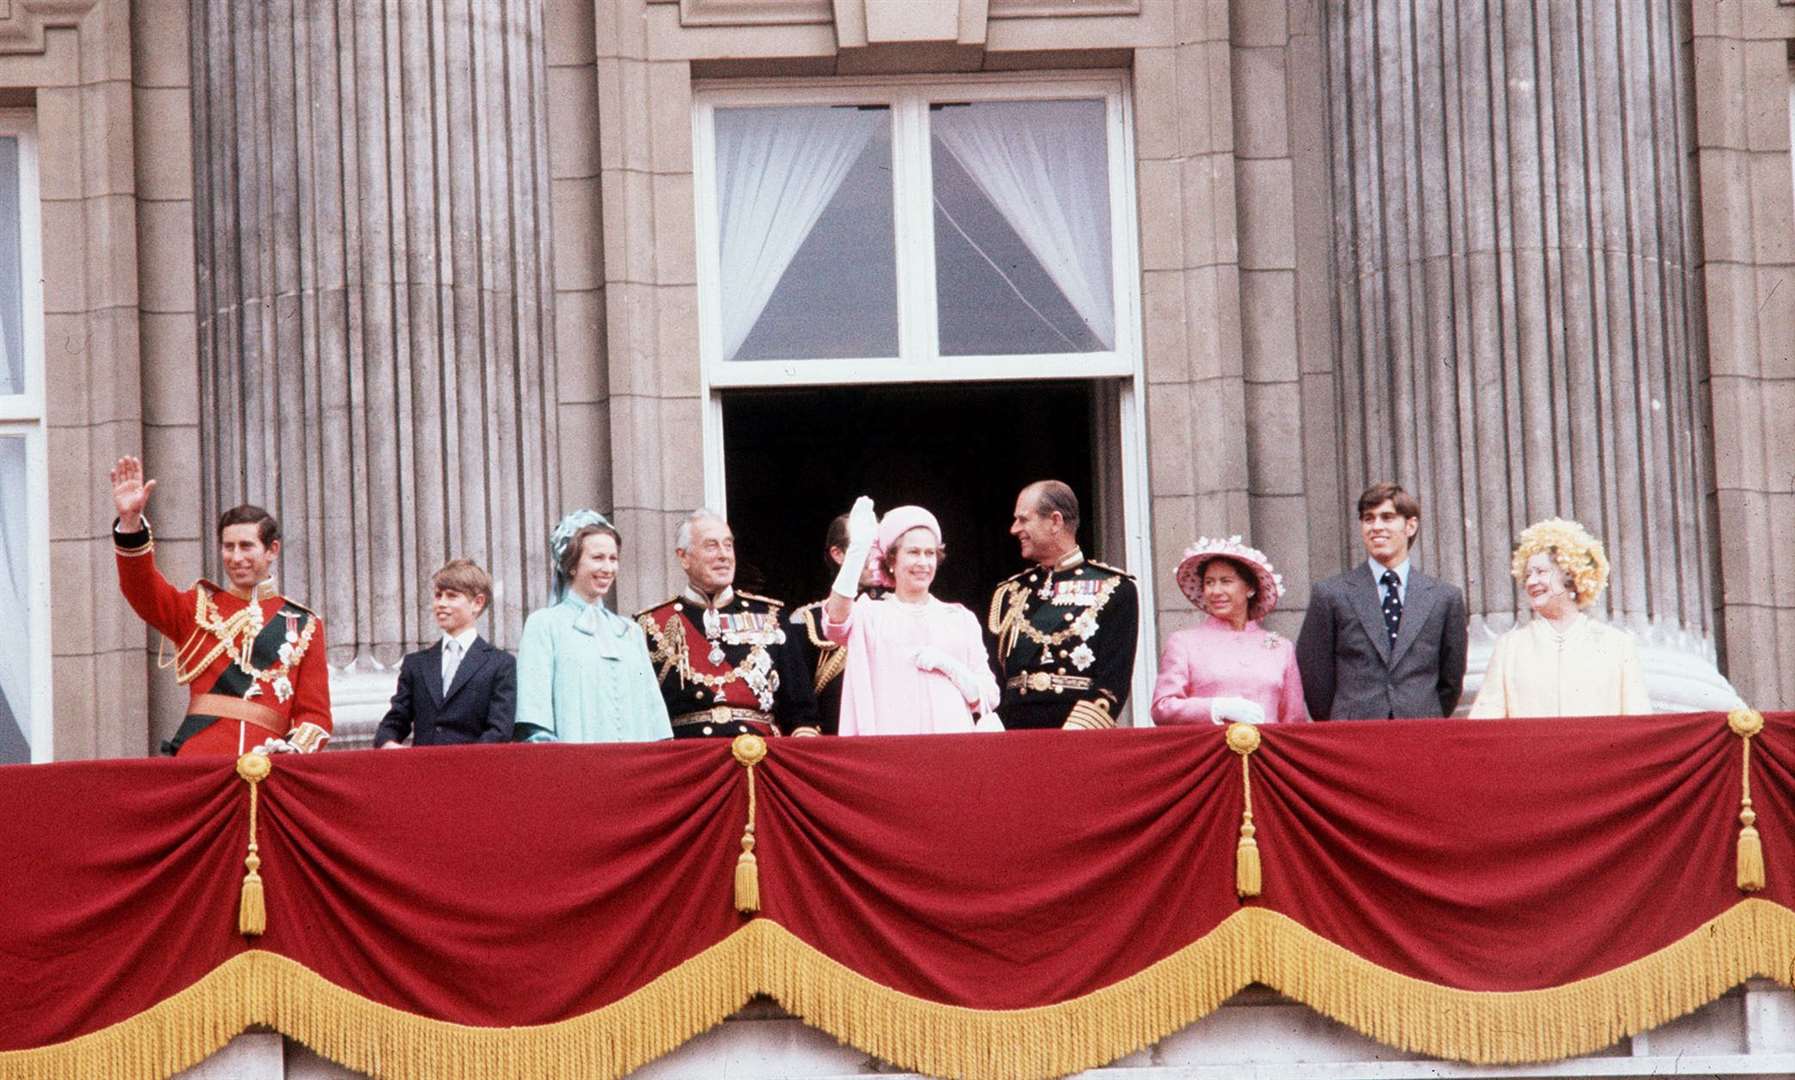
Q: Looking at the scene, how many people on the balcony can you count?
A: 10